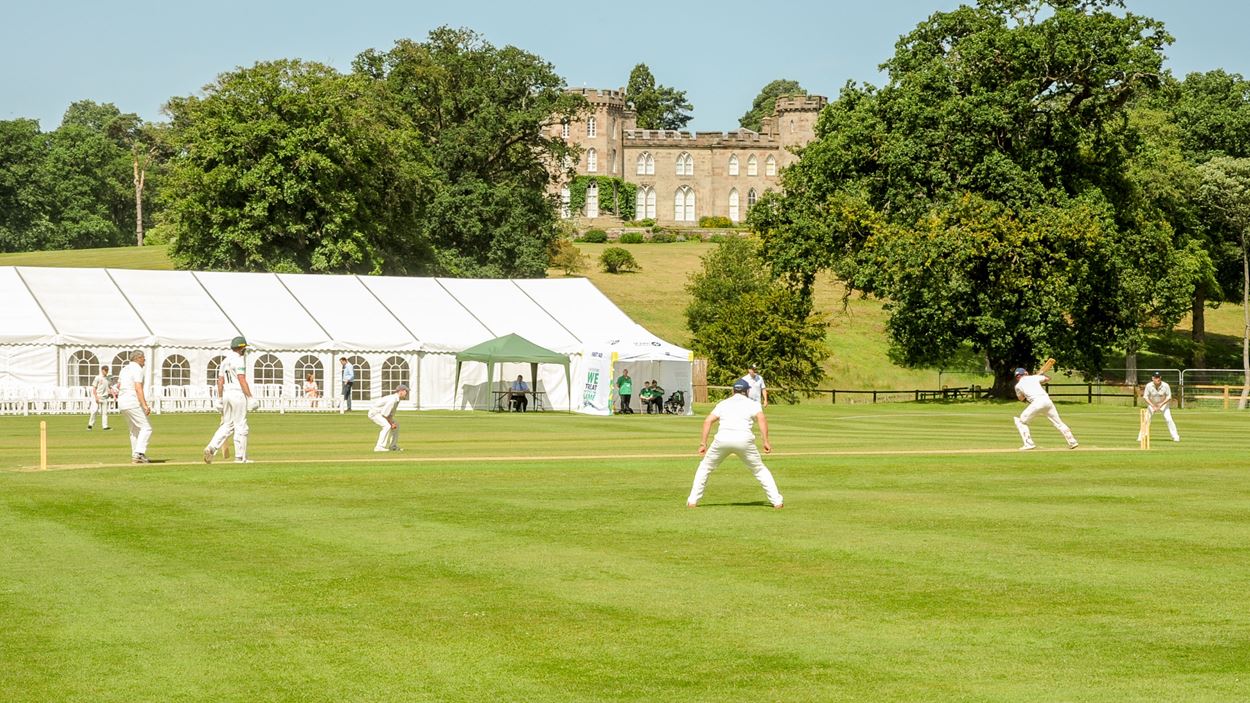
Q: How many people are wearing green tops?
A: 3